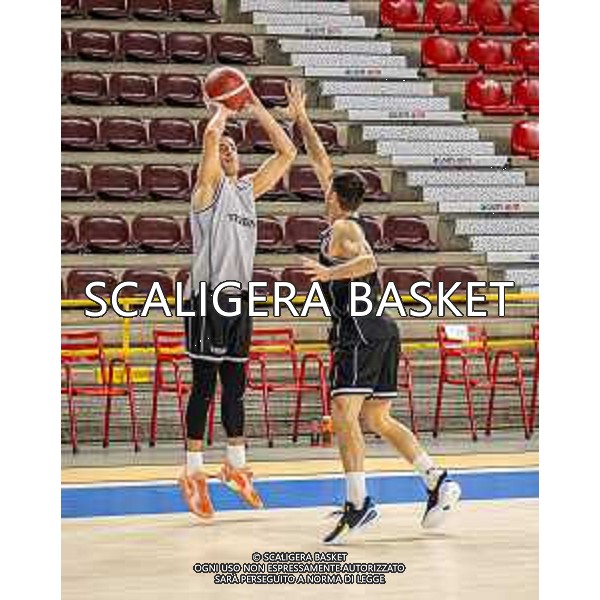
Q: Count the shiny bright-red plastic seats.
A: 10